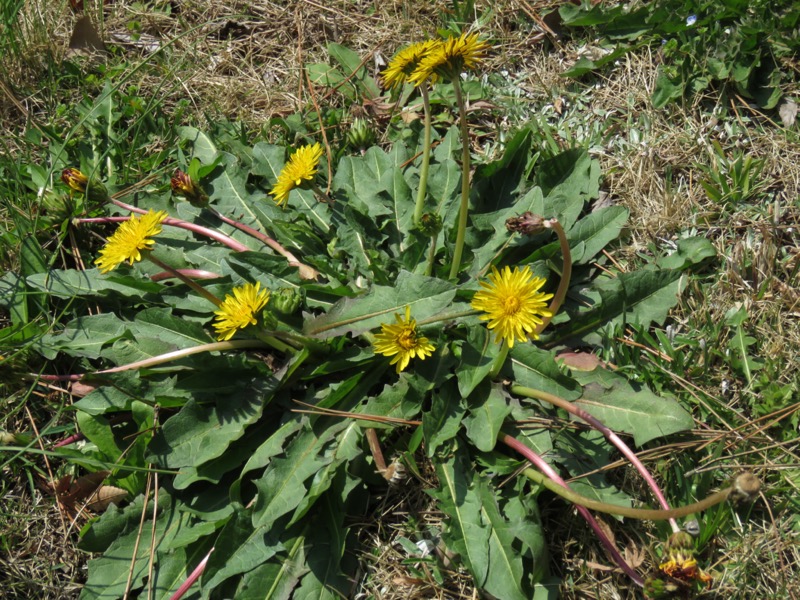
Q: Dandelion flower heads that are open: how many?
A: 7